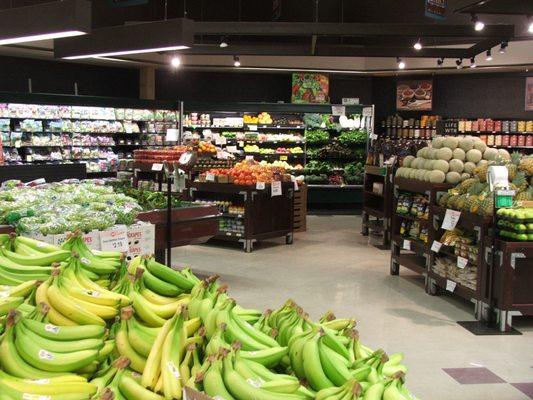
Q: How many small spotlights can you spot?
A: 12